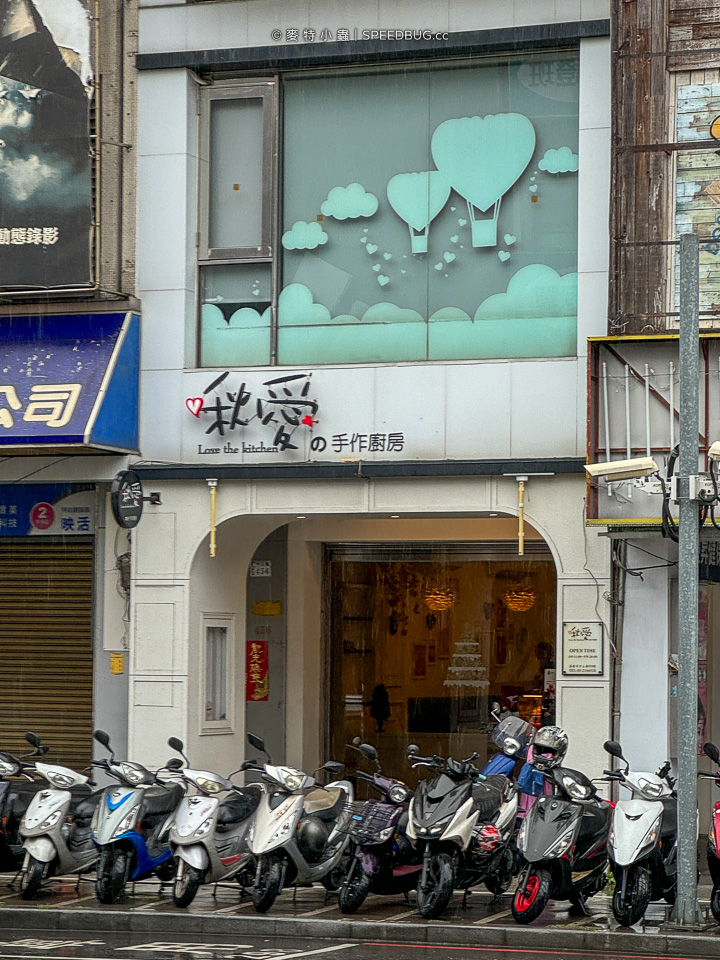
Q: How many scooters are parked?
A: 11